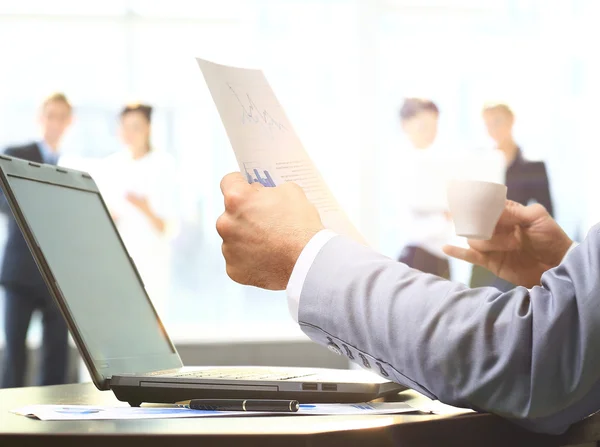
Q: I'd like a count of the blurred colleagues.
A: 4